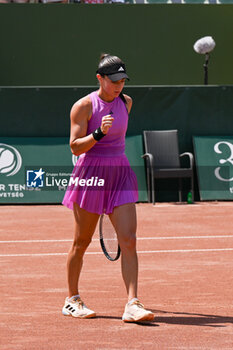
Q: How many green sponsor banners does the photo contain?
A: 2